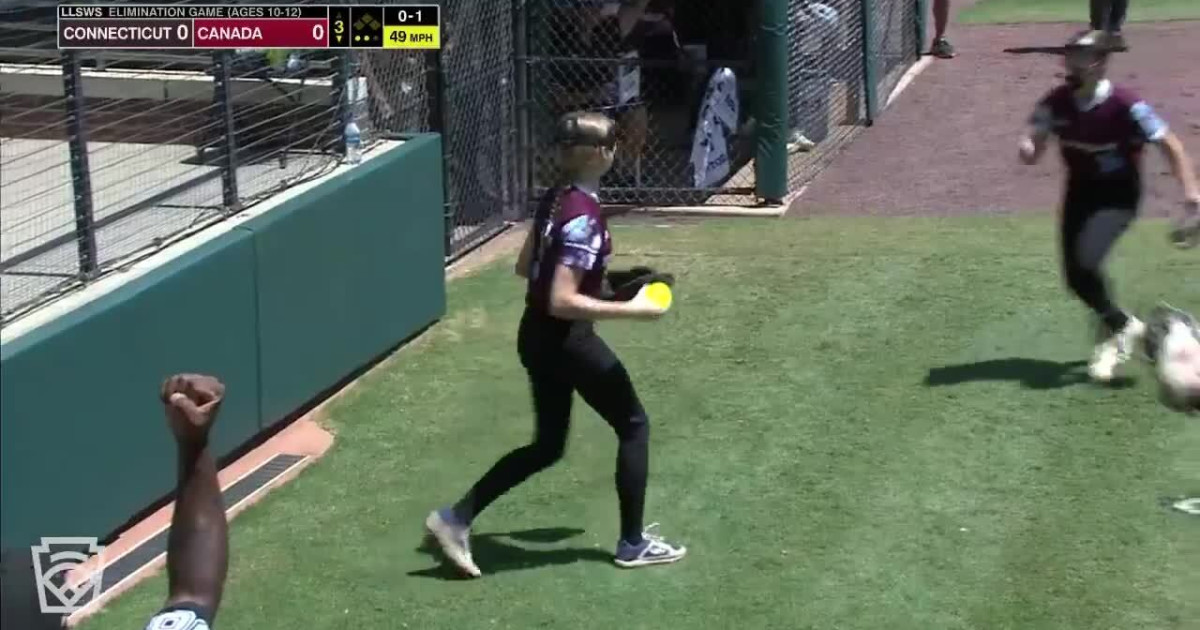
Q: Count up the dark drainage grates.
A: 1